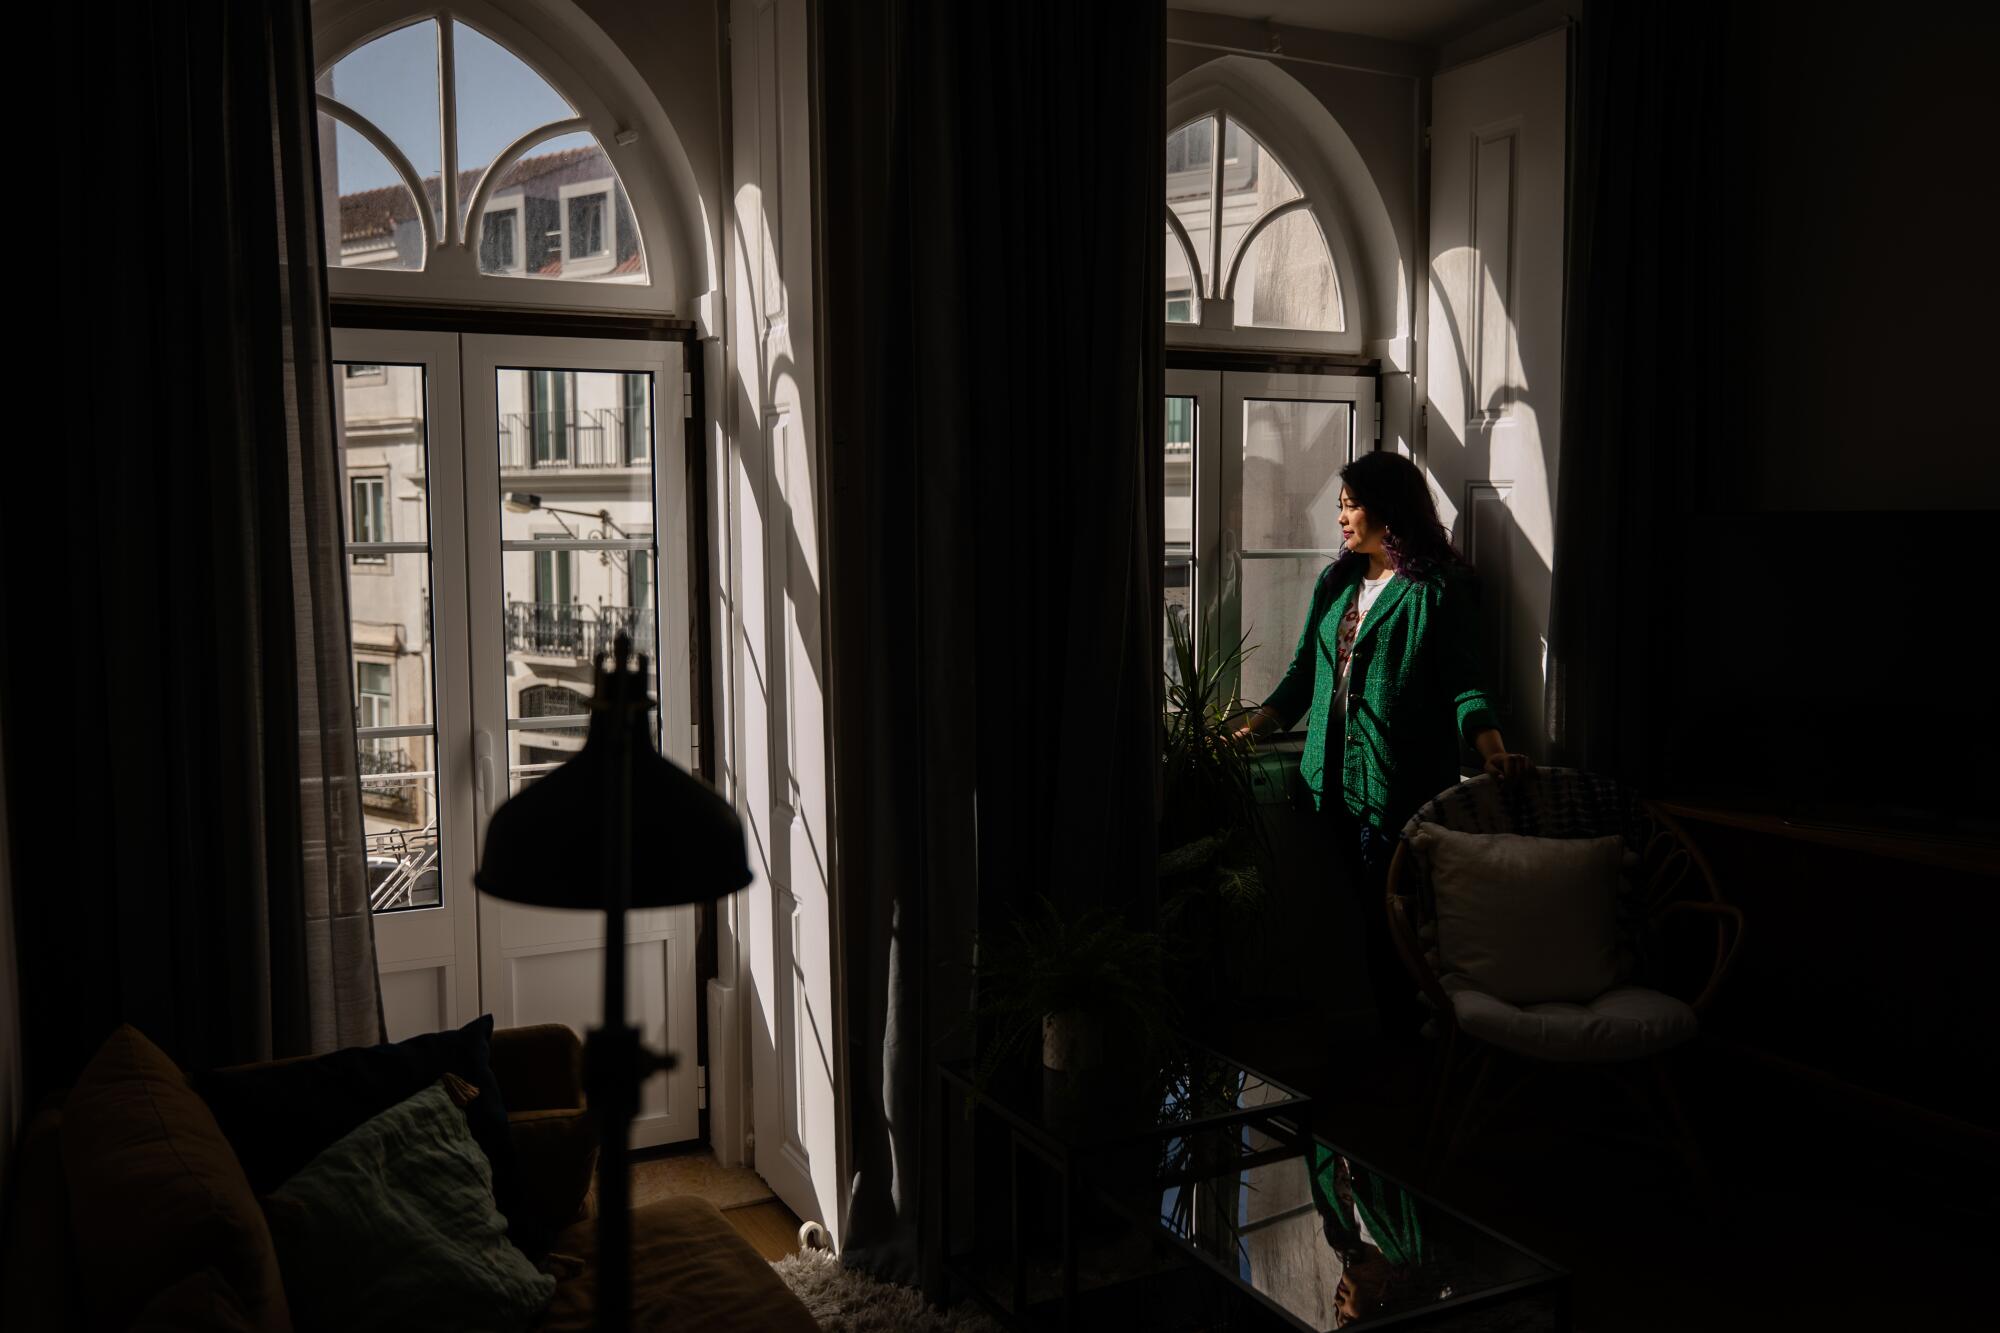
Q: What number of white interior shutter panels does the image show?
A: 2